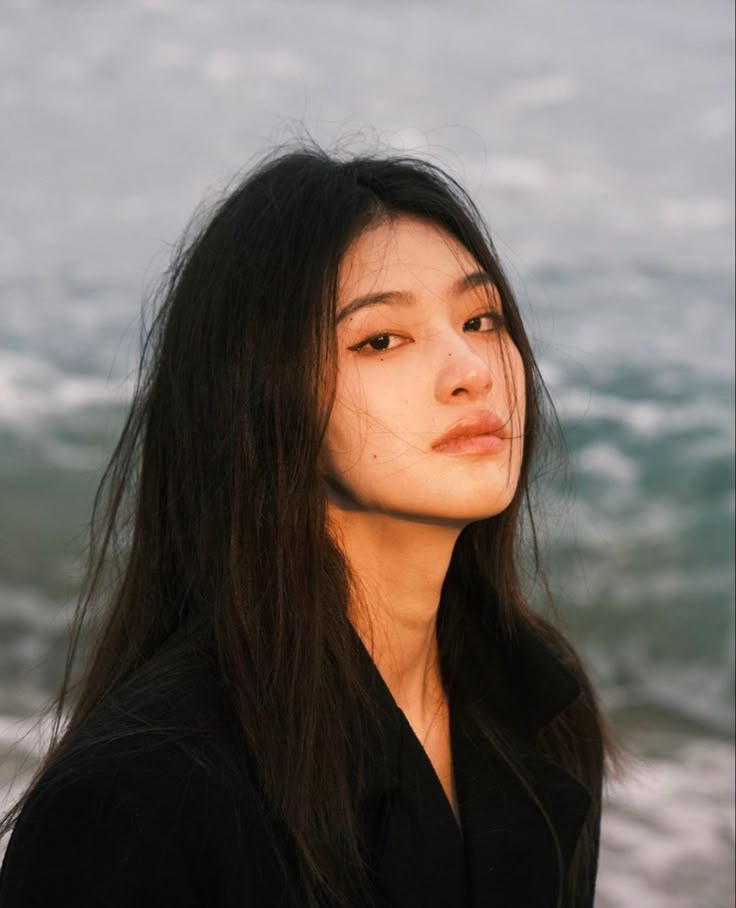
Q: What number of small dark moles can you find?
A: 4